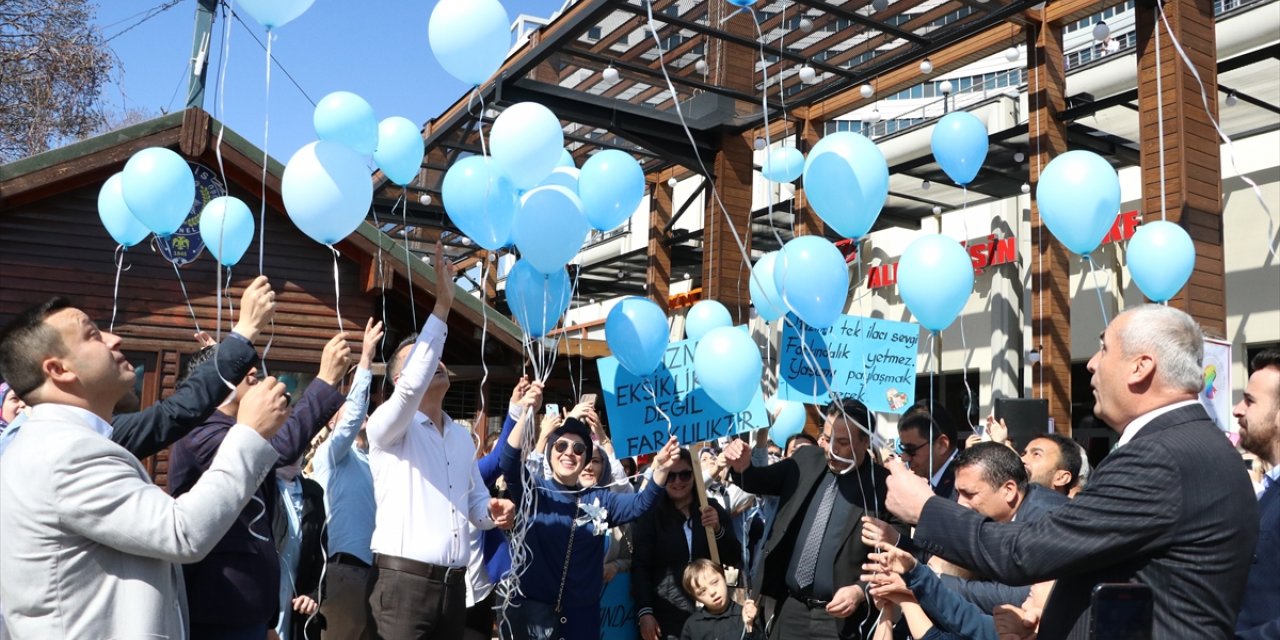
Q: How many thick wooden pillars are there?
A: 5